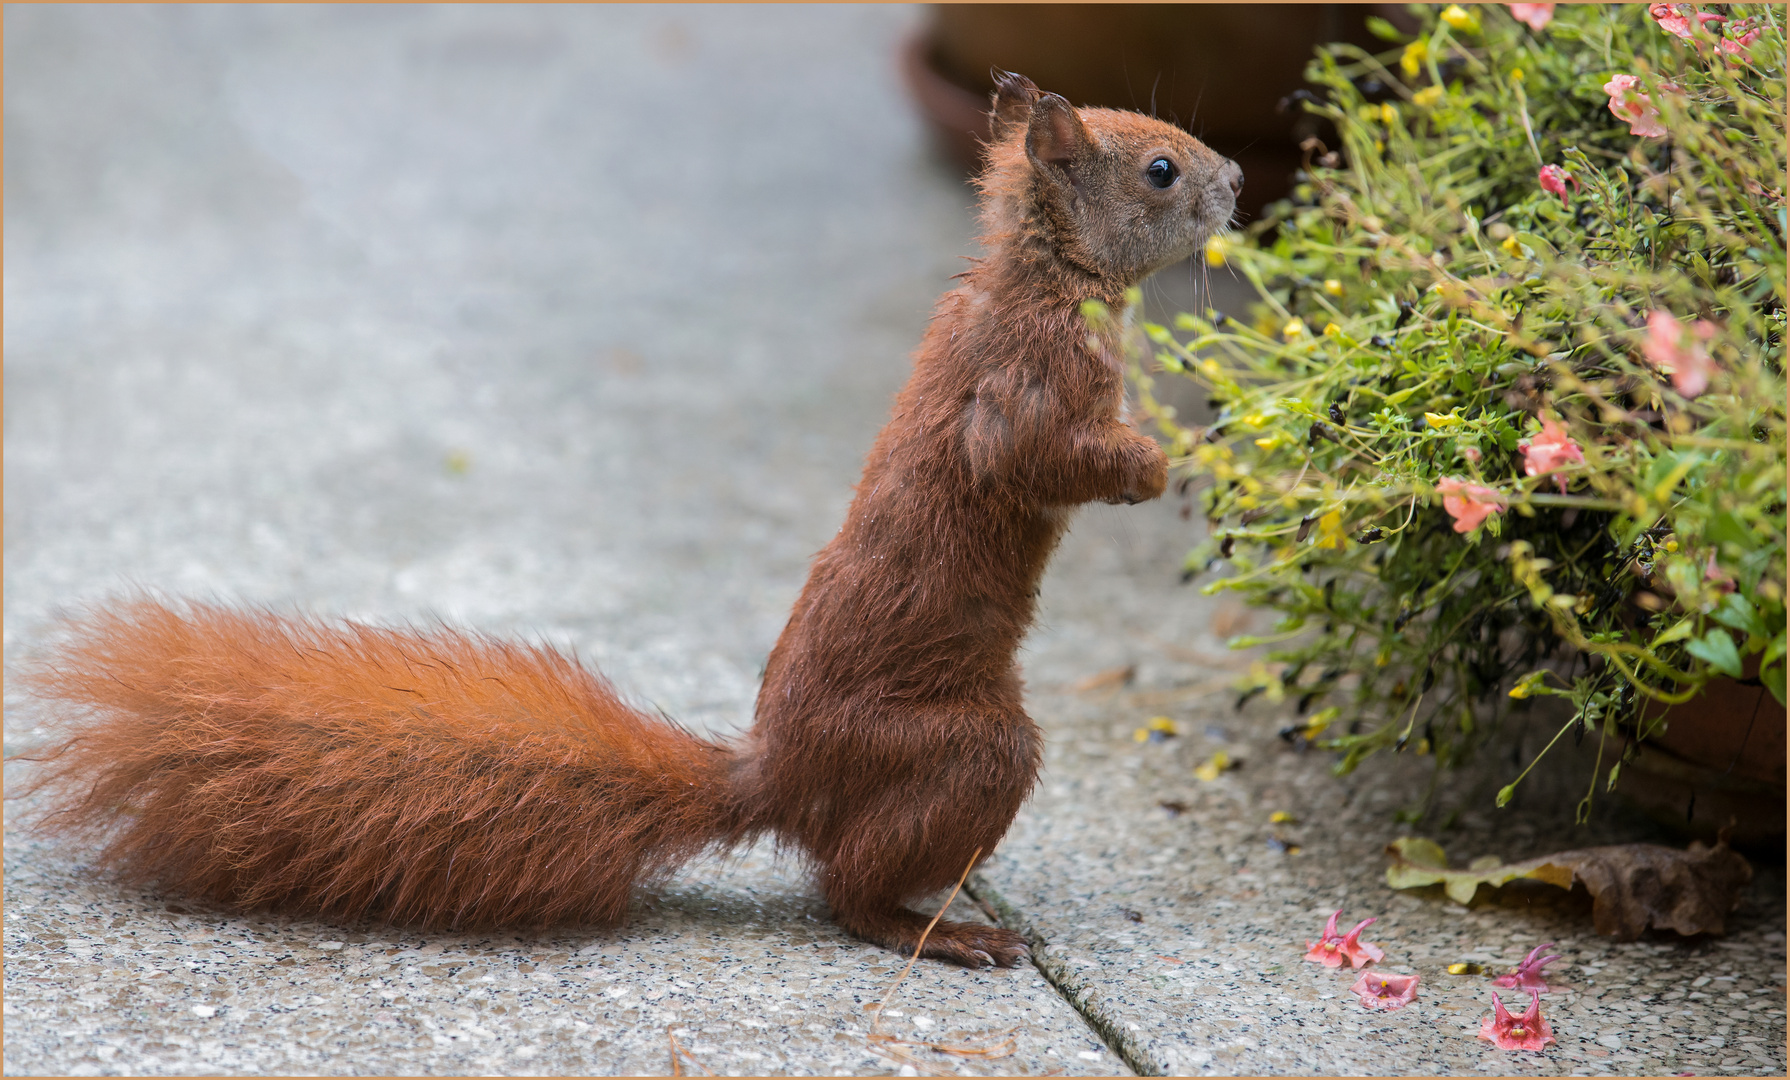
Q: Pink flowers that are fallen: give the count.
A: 4